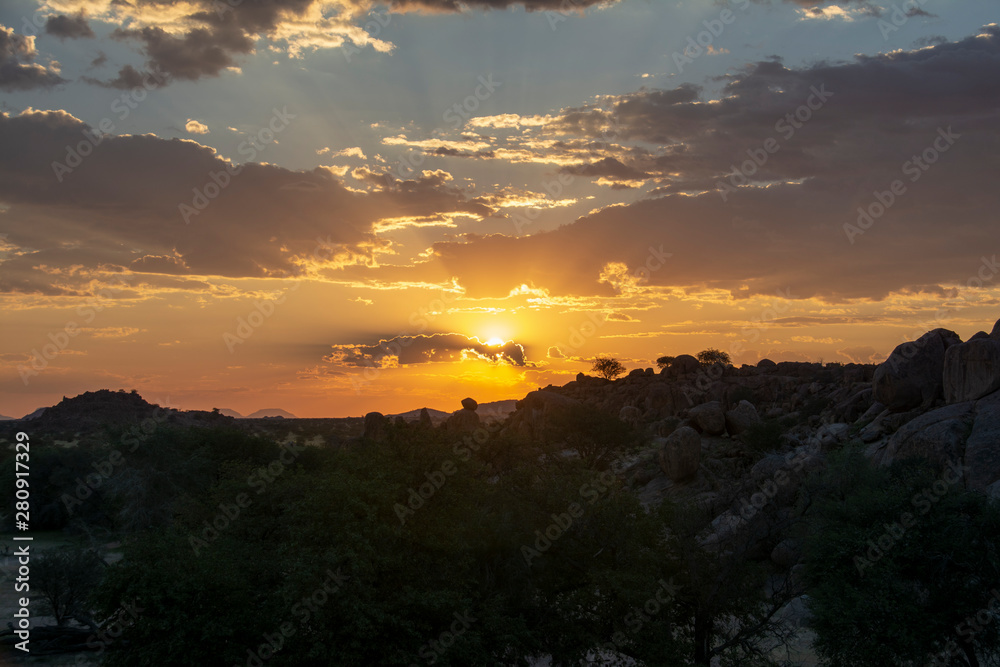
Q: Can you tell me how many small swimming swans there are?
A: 0